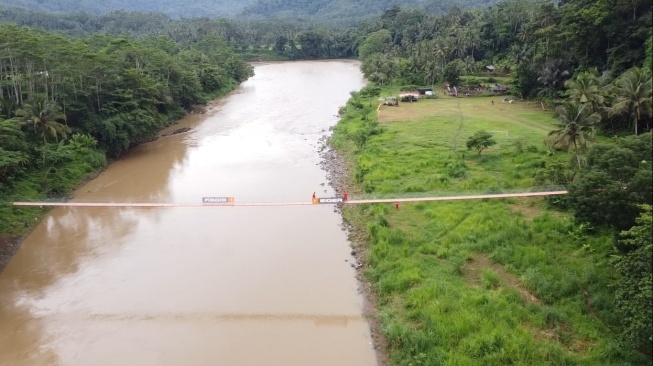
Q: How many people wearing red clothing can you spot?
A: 3